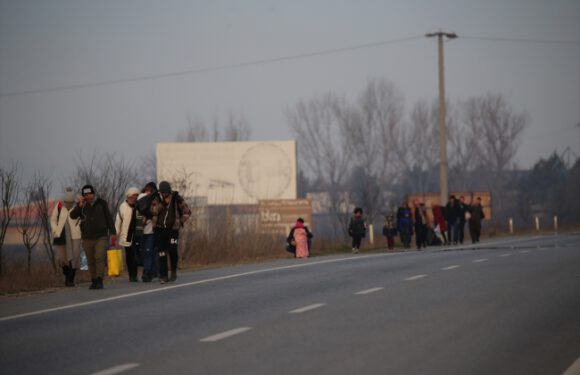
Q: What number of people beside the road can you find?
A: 14